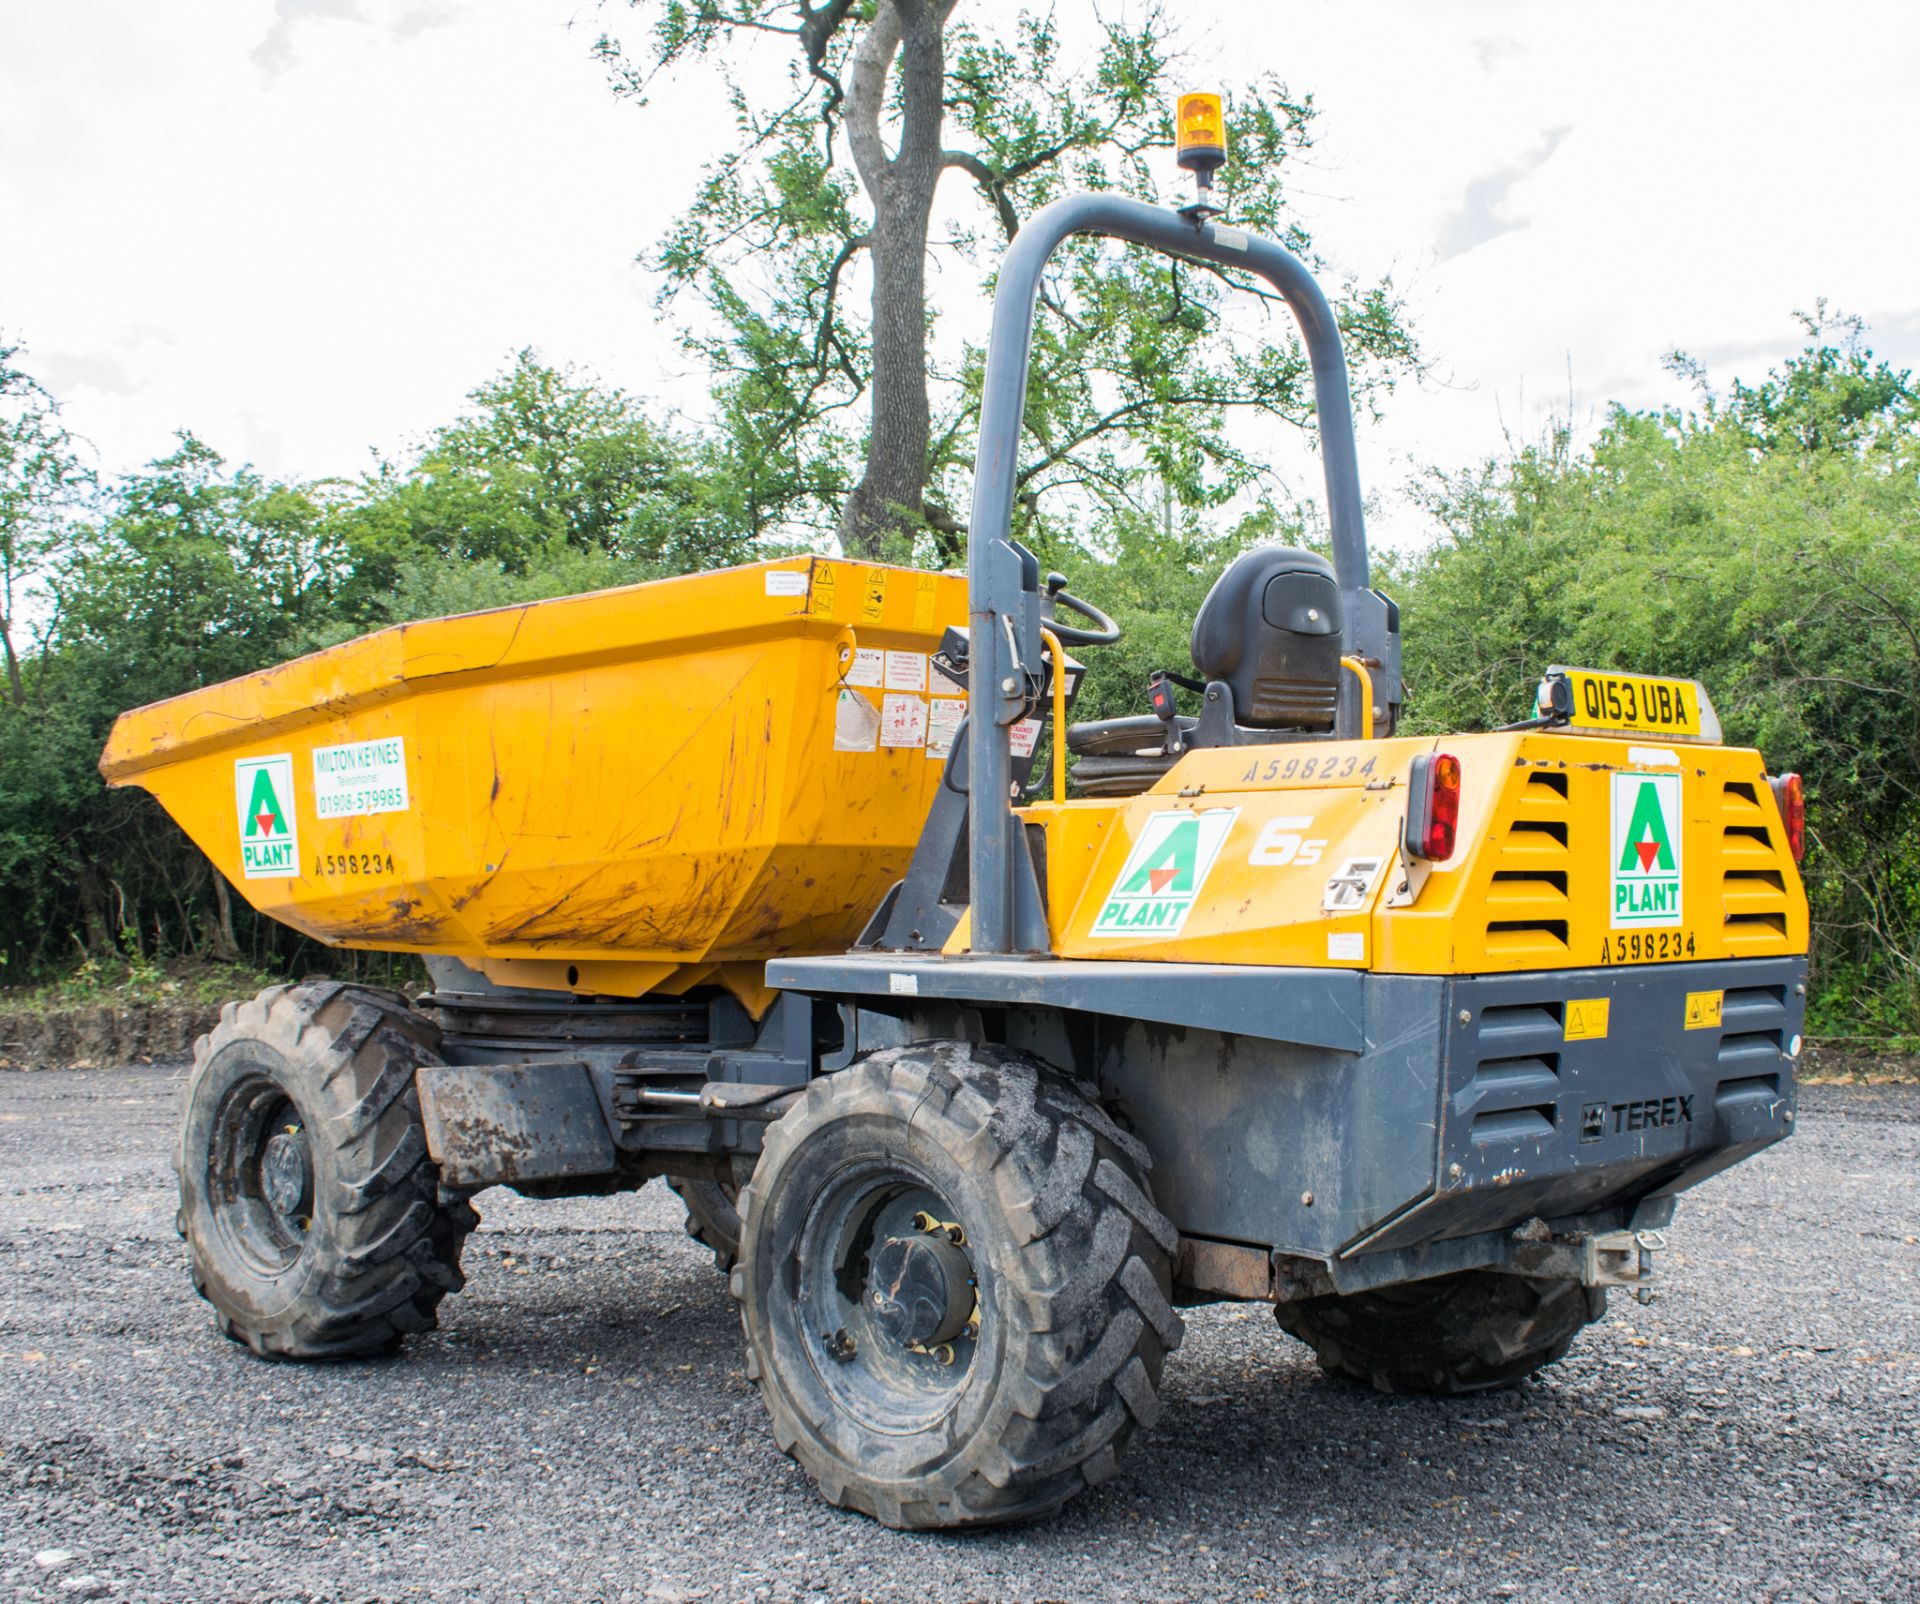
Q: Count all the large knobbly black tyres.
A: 4